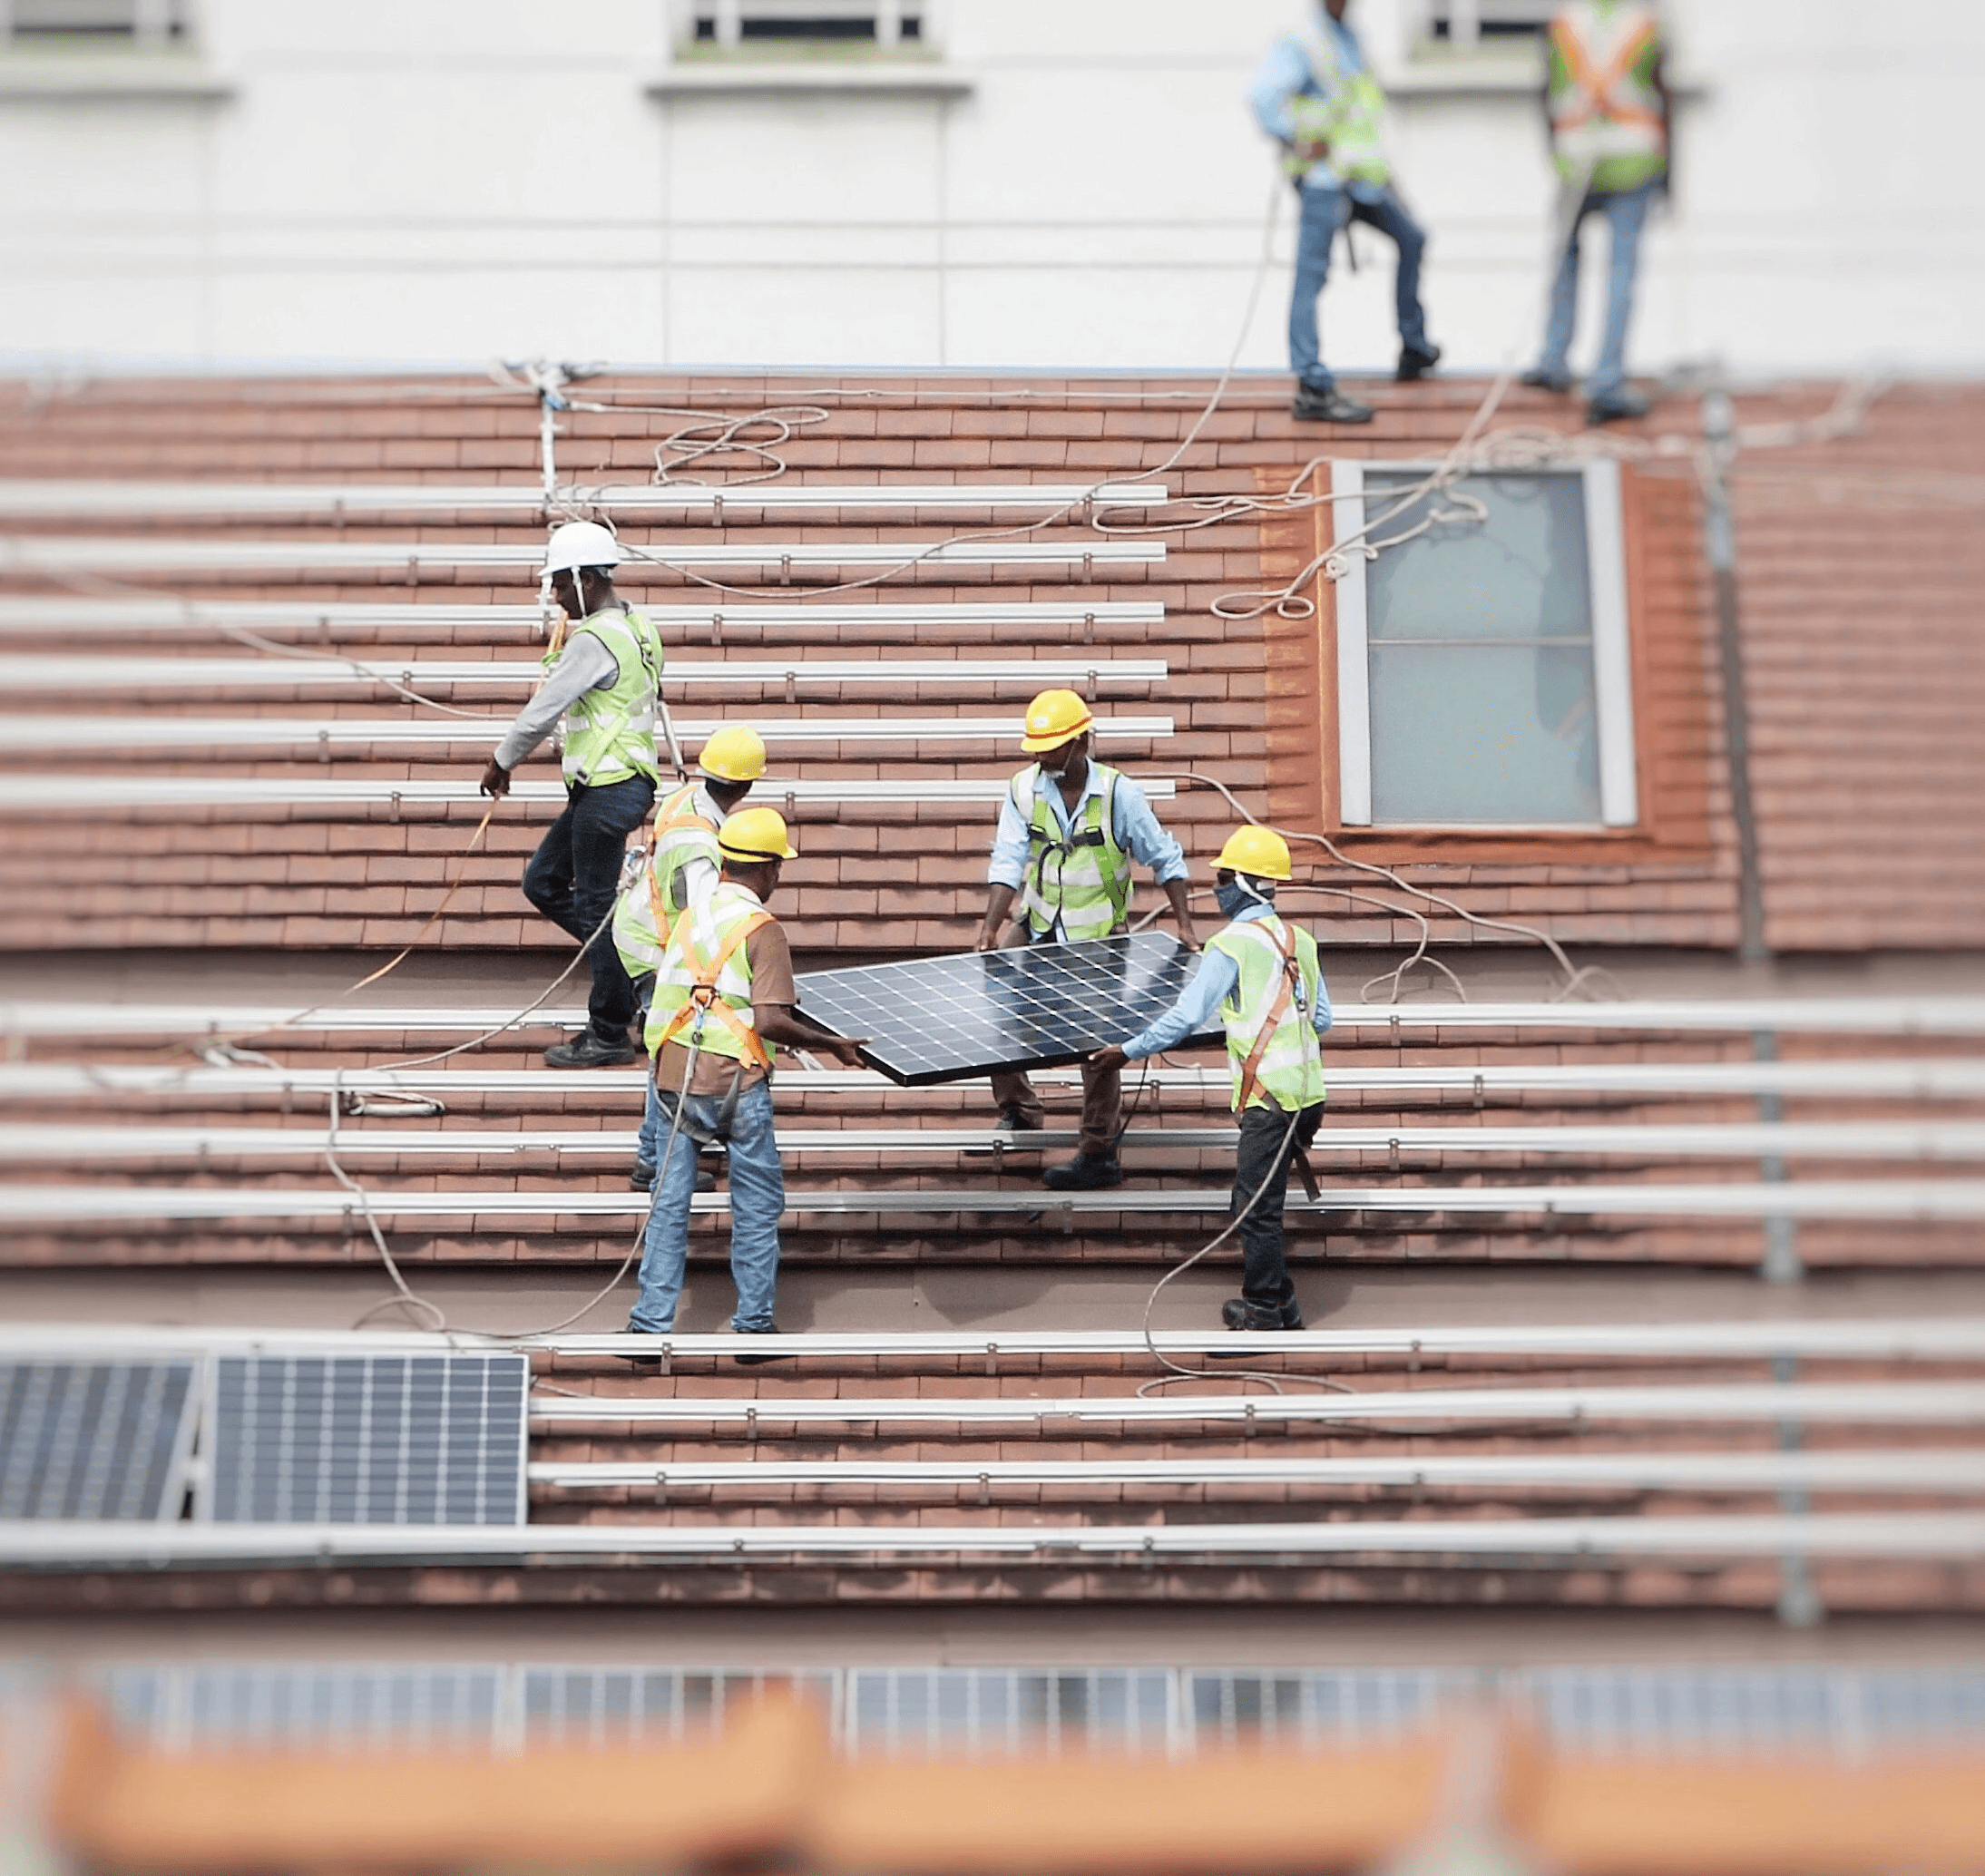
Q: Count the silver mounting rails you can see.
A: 14